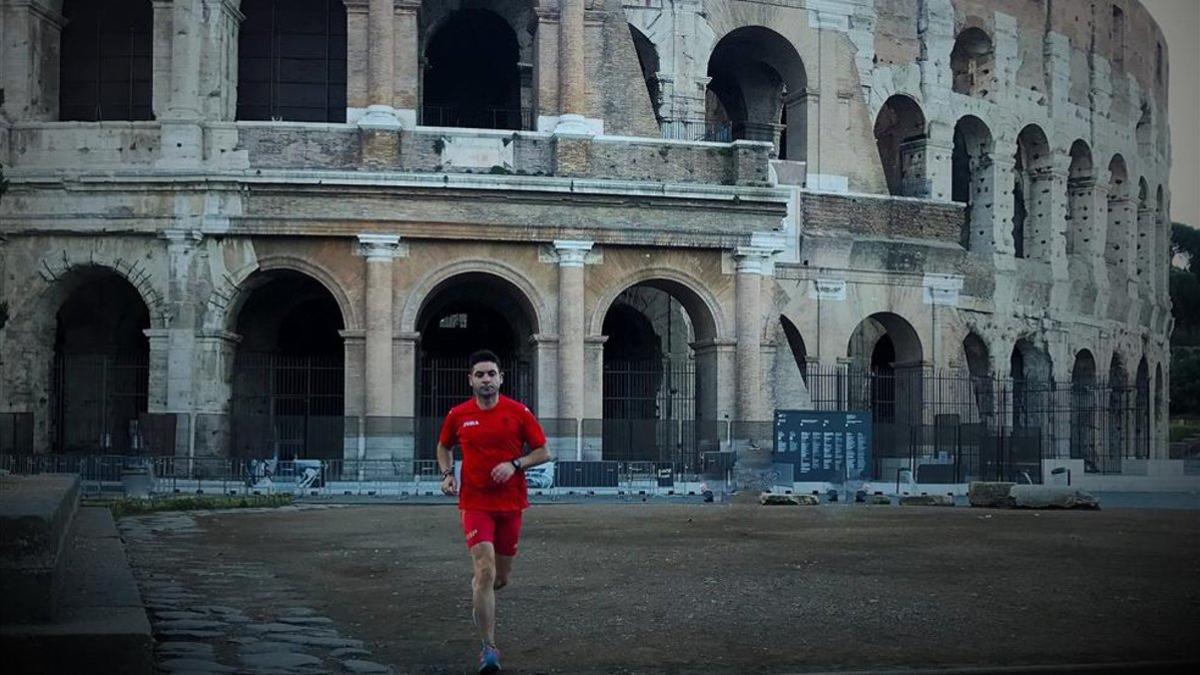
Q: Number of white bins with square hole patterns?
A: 0